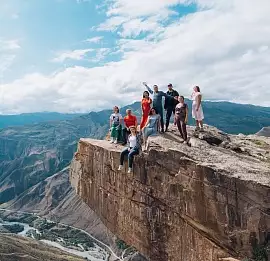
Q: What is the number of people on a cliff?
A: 9